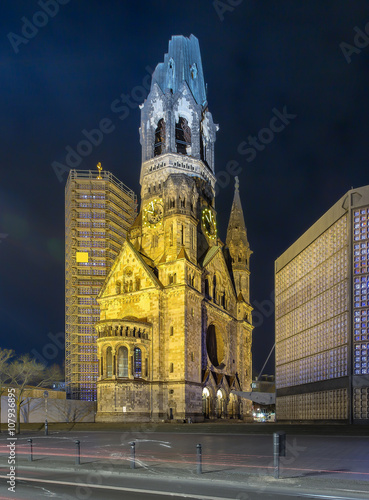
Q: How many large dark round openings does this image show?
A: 1